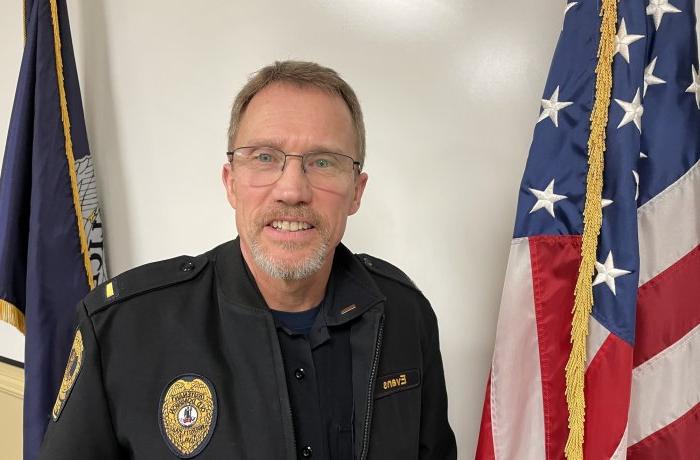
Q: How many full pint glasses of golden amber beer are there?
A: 0